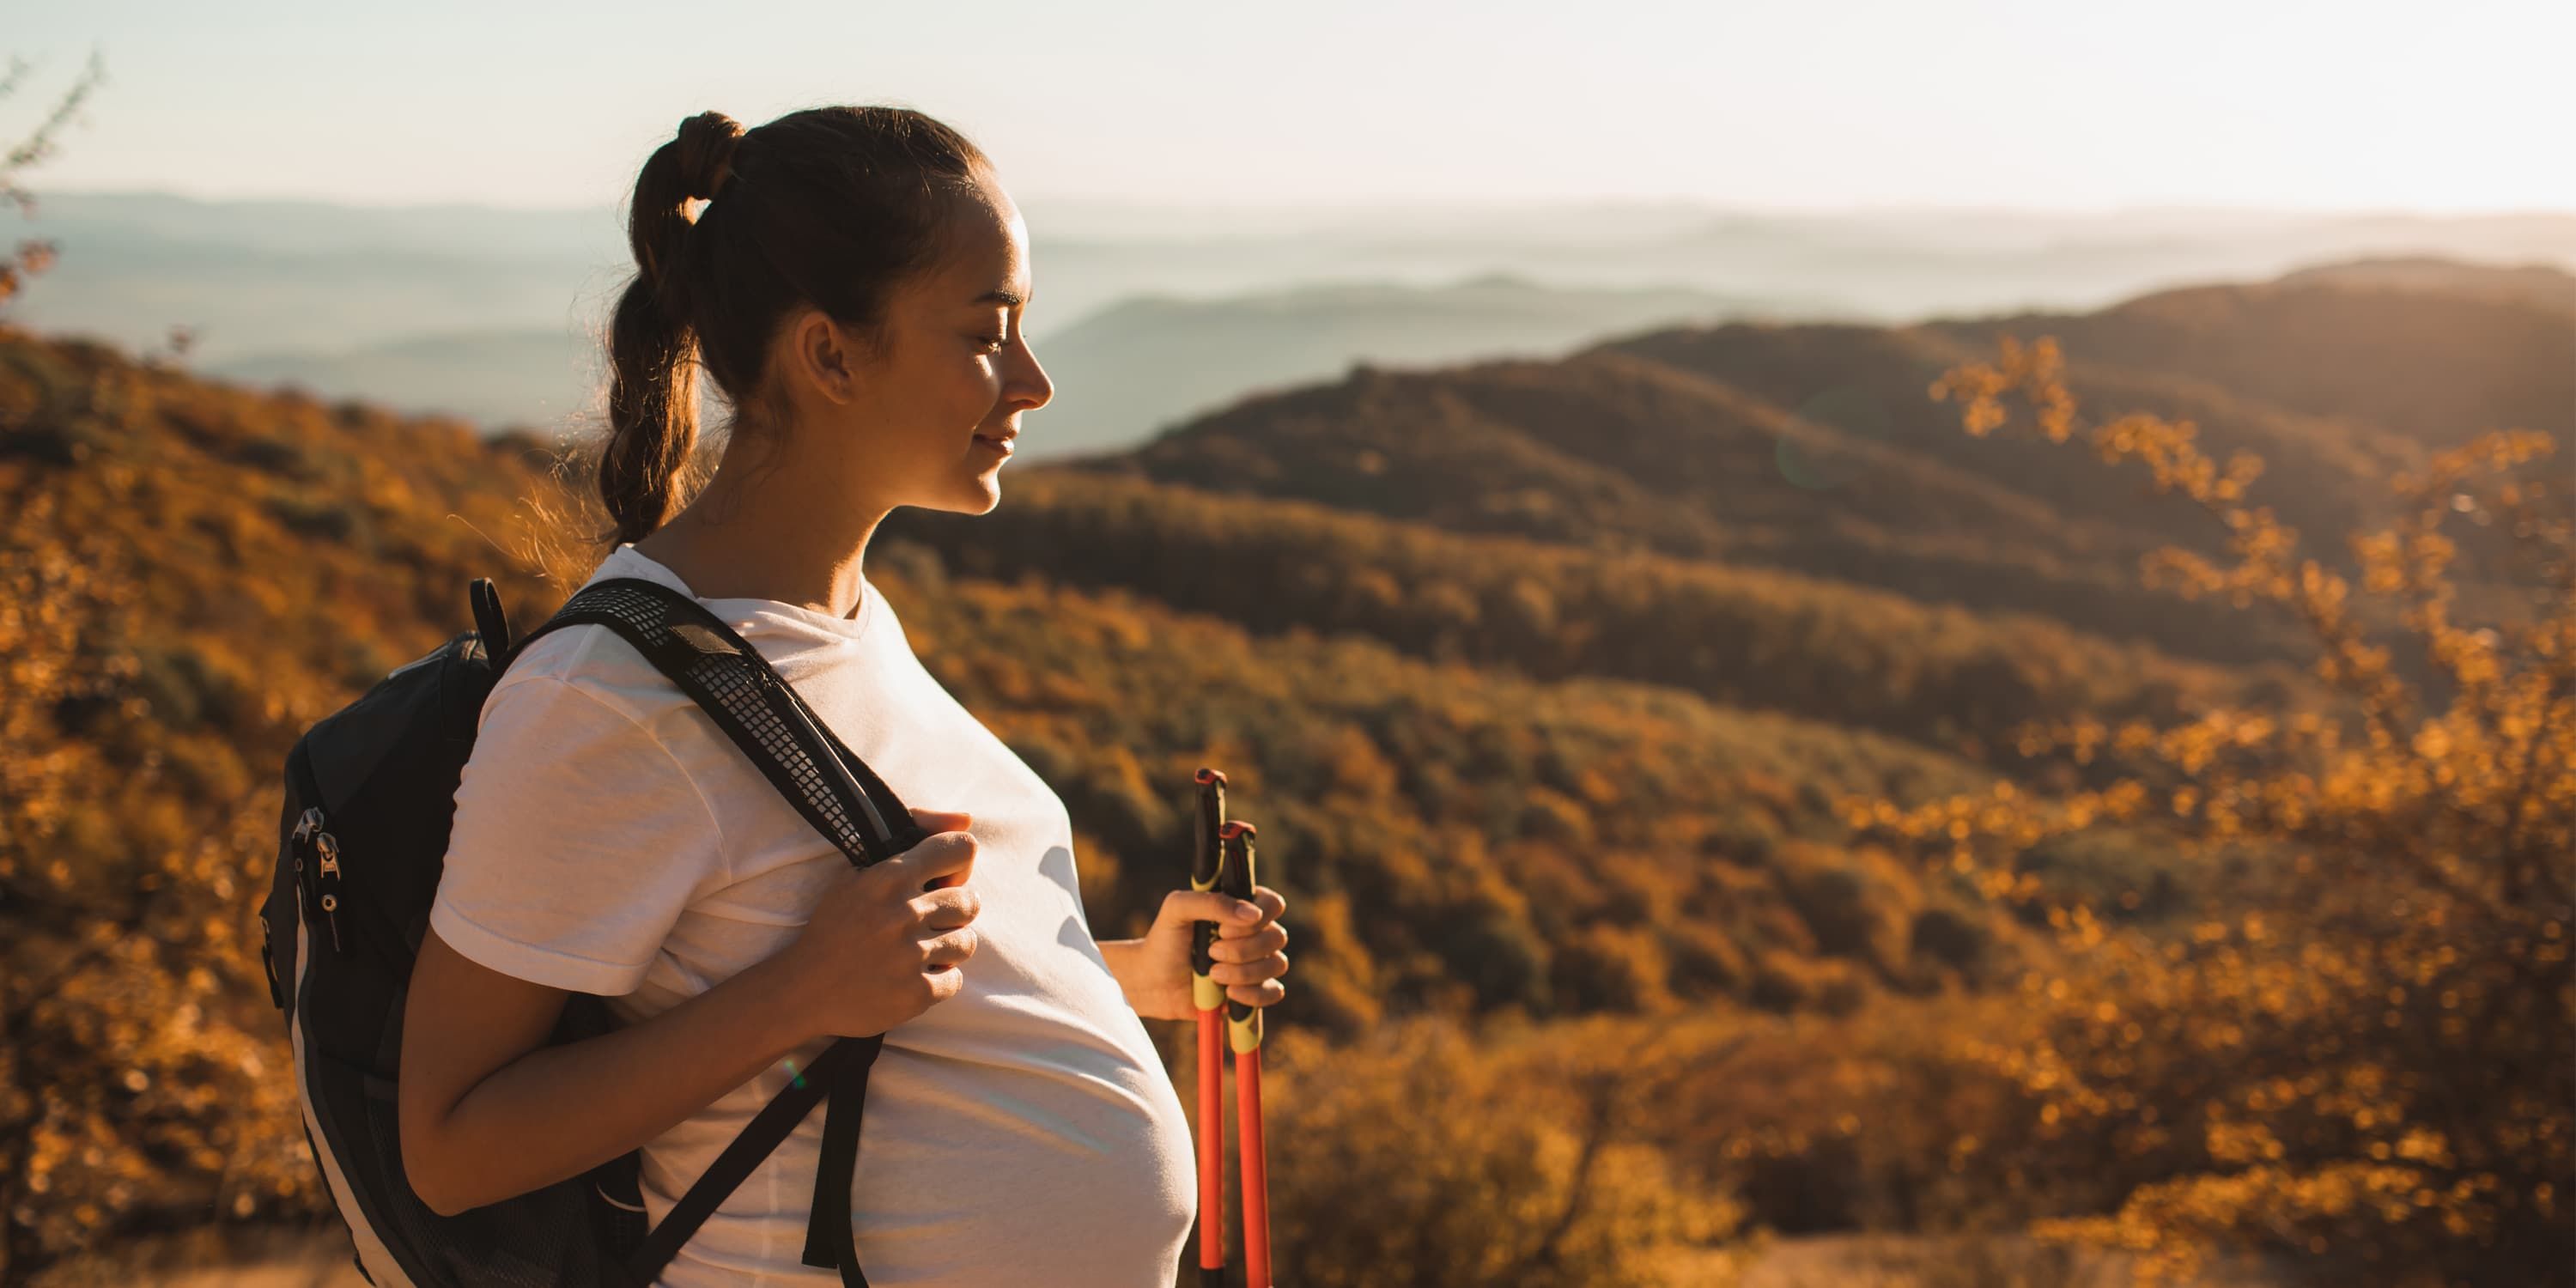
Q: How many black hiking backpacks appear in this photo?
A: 1